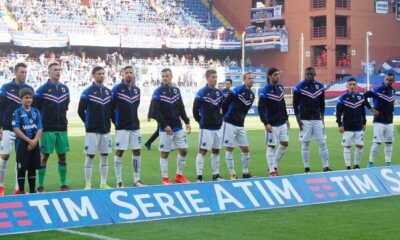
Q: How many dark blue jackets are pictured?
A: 11